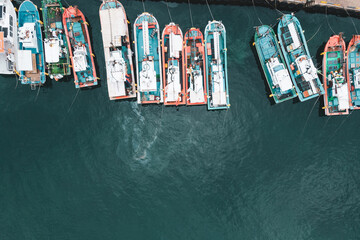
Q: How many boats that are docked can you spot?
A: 13